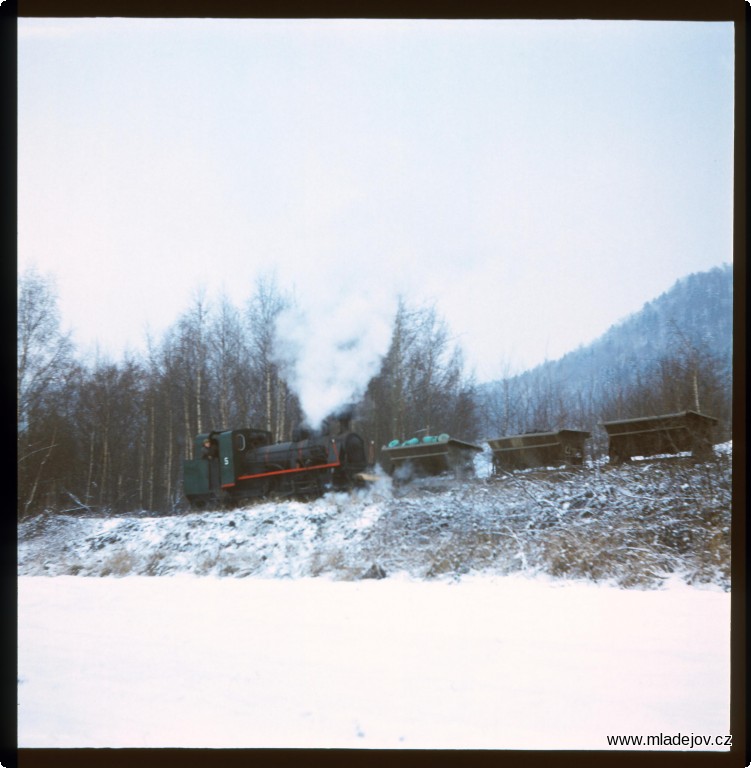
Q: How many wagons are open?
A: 3